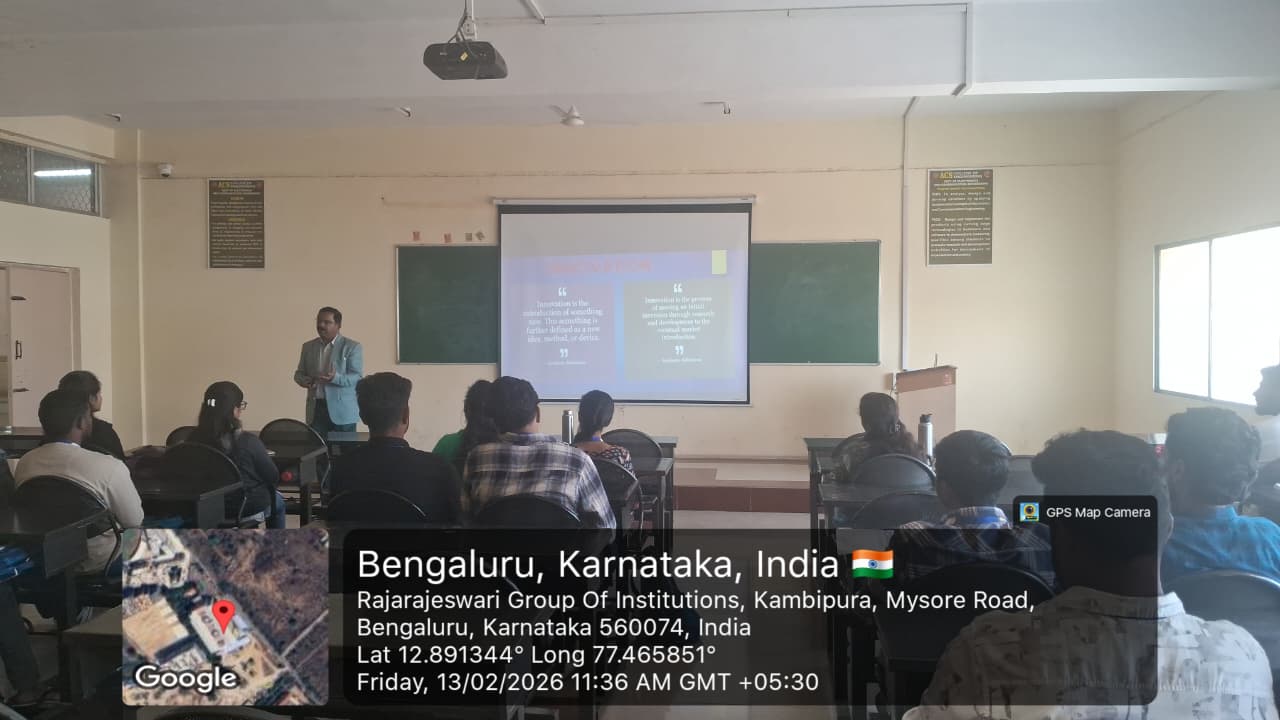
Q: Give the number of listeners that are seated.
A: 12